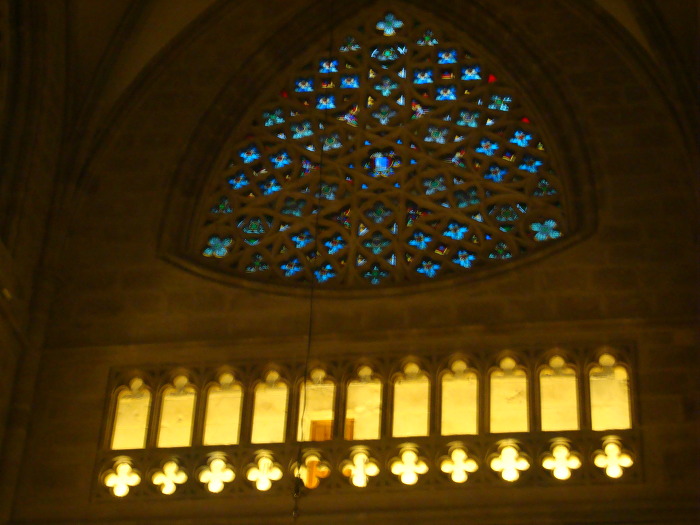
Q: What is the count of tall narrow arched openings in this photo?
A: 11